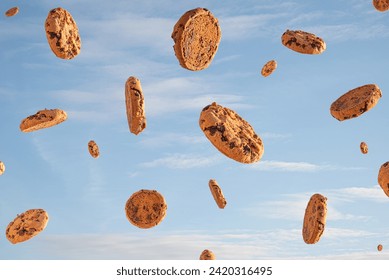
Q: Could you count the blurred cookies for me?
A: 0